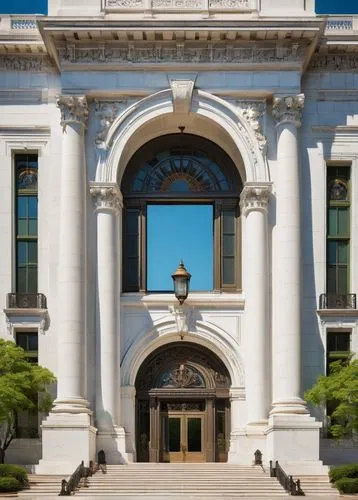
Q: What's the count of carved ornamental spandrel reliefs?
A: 2